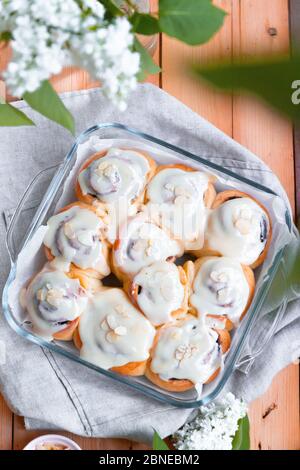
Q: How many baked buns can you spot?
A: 10